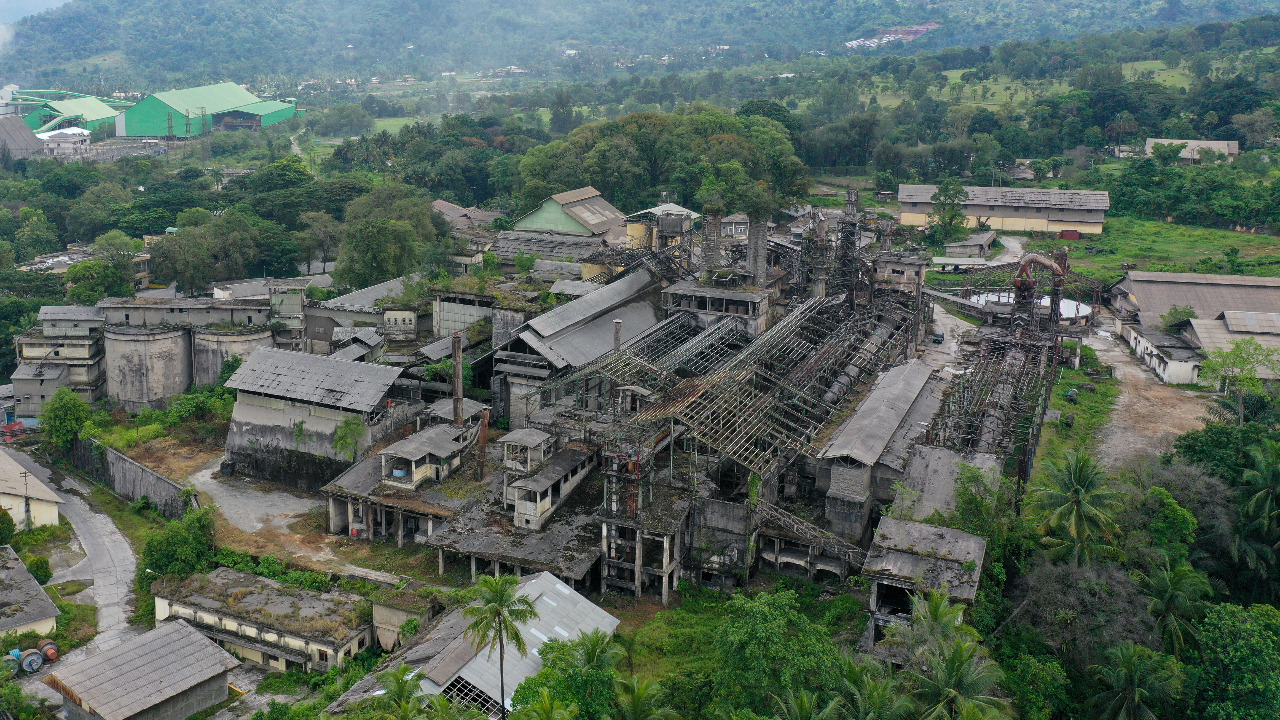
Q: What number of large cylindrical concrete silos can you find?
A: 2